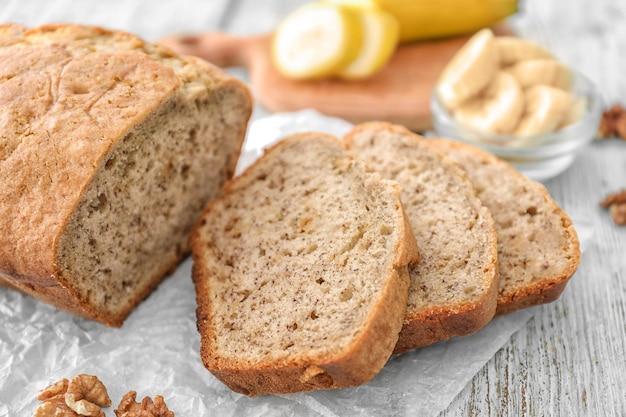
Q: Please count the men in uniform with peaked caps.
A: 0